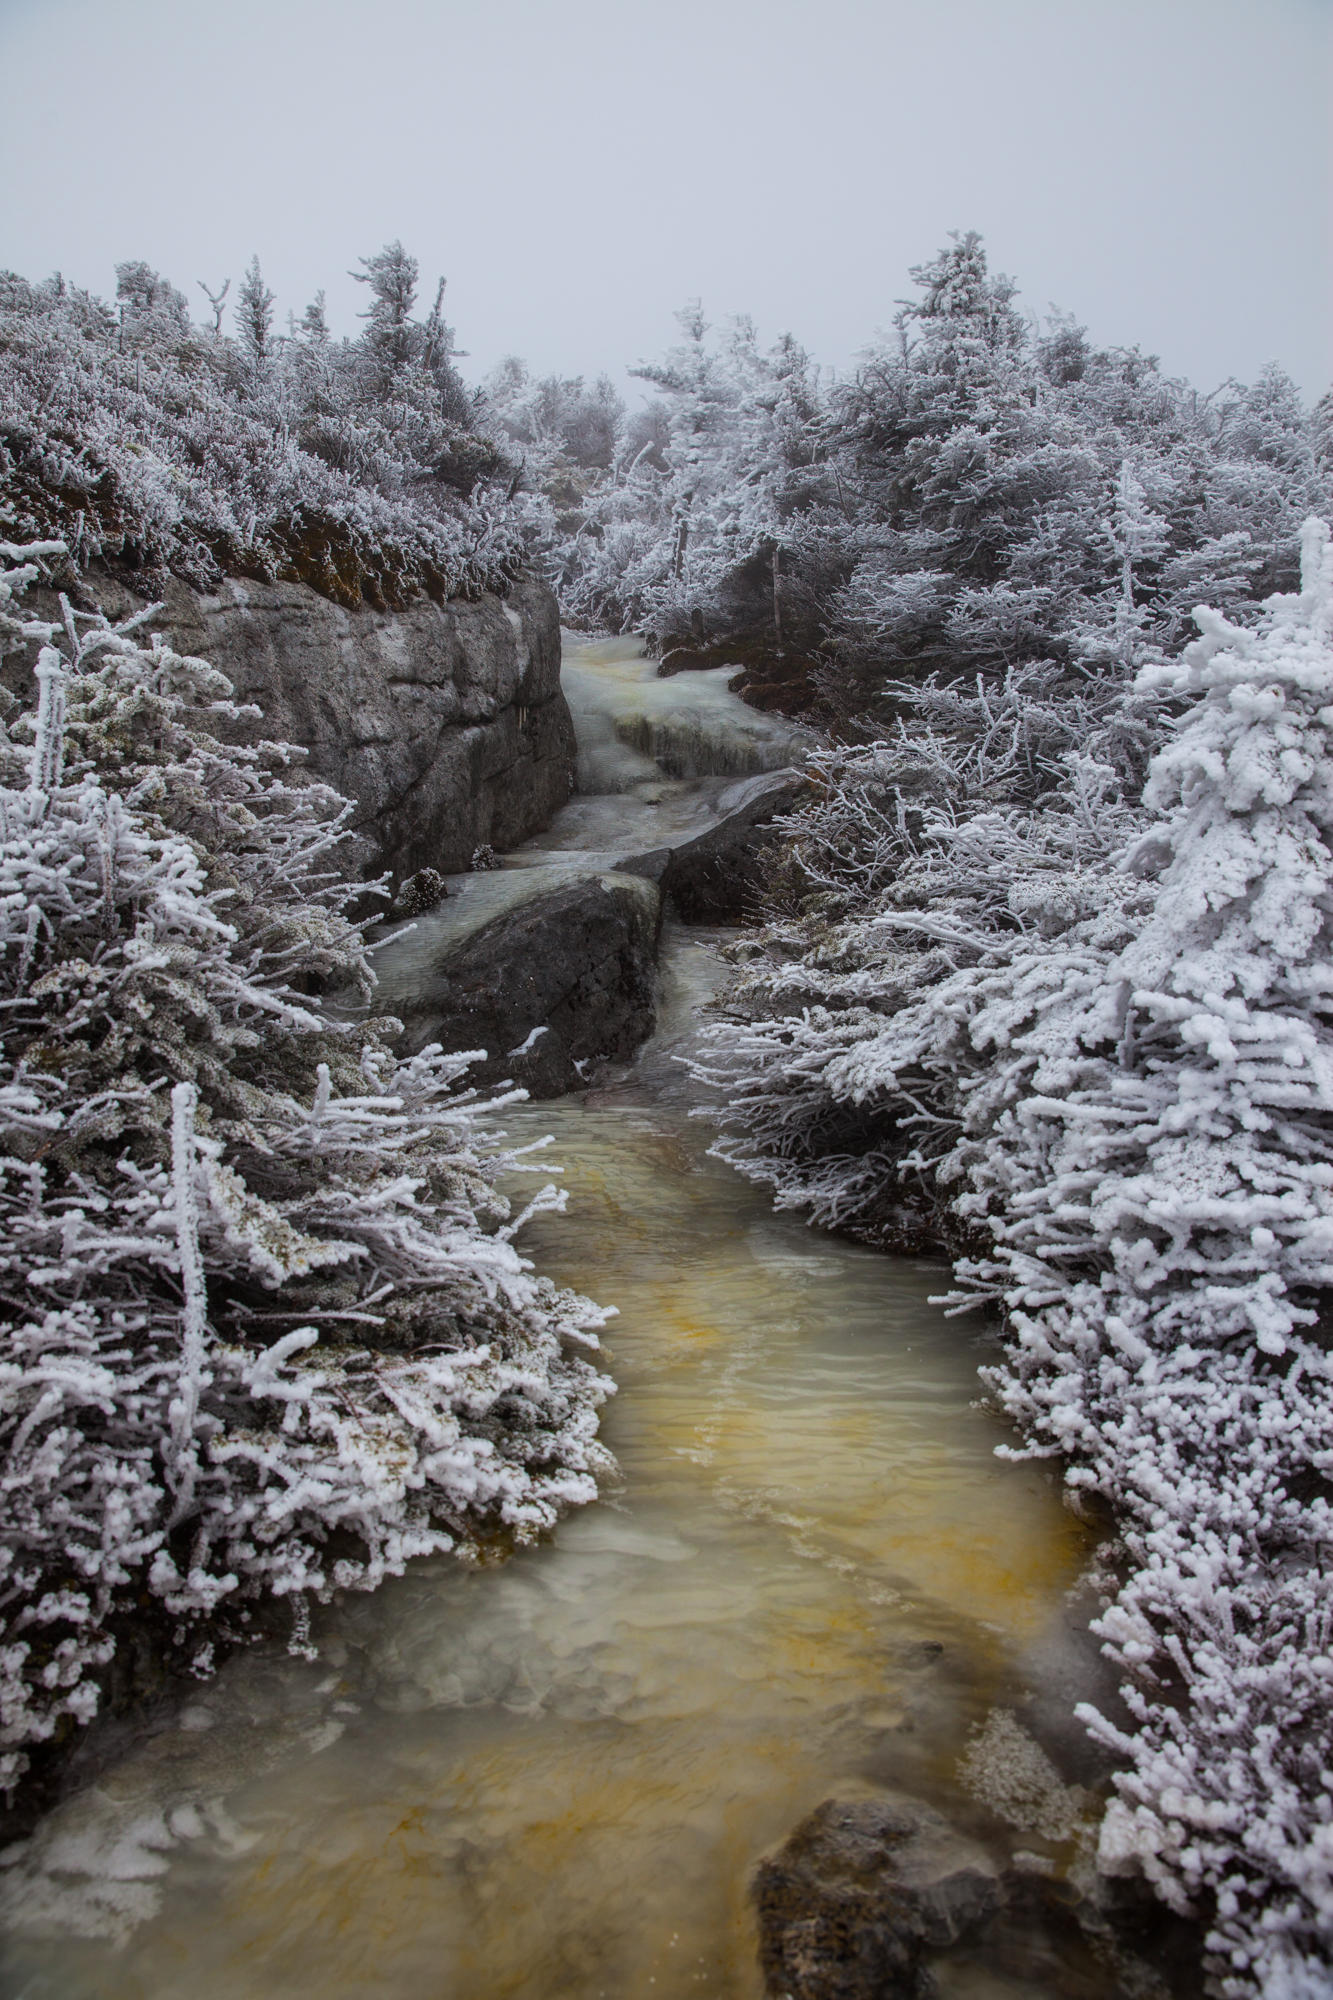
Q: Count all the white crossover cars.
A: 0